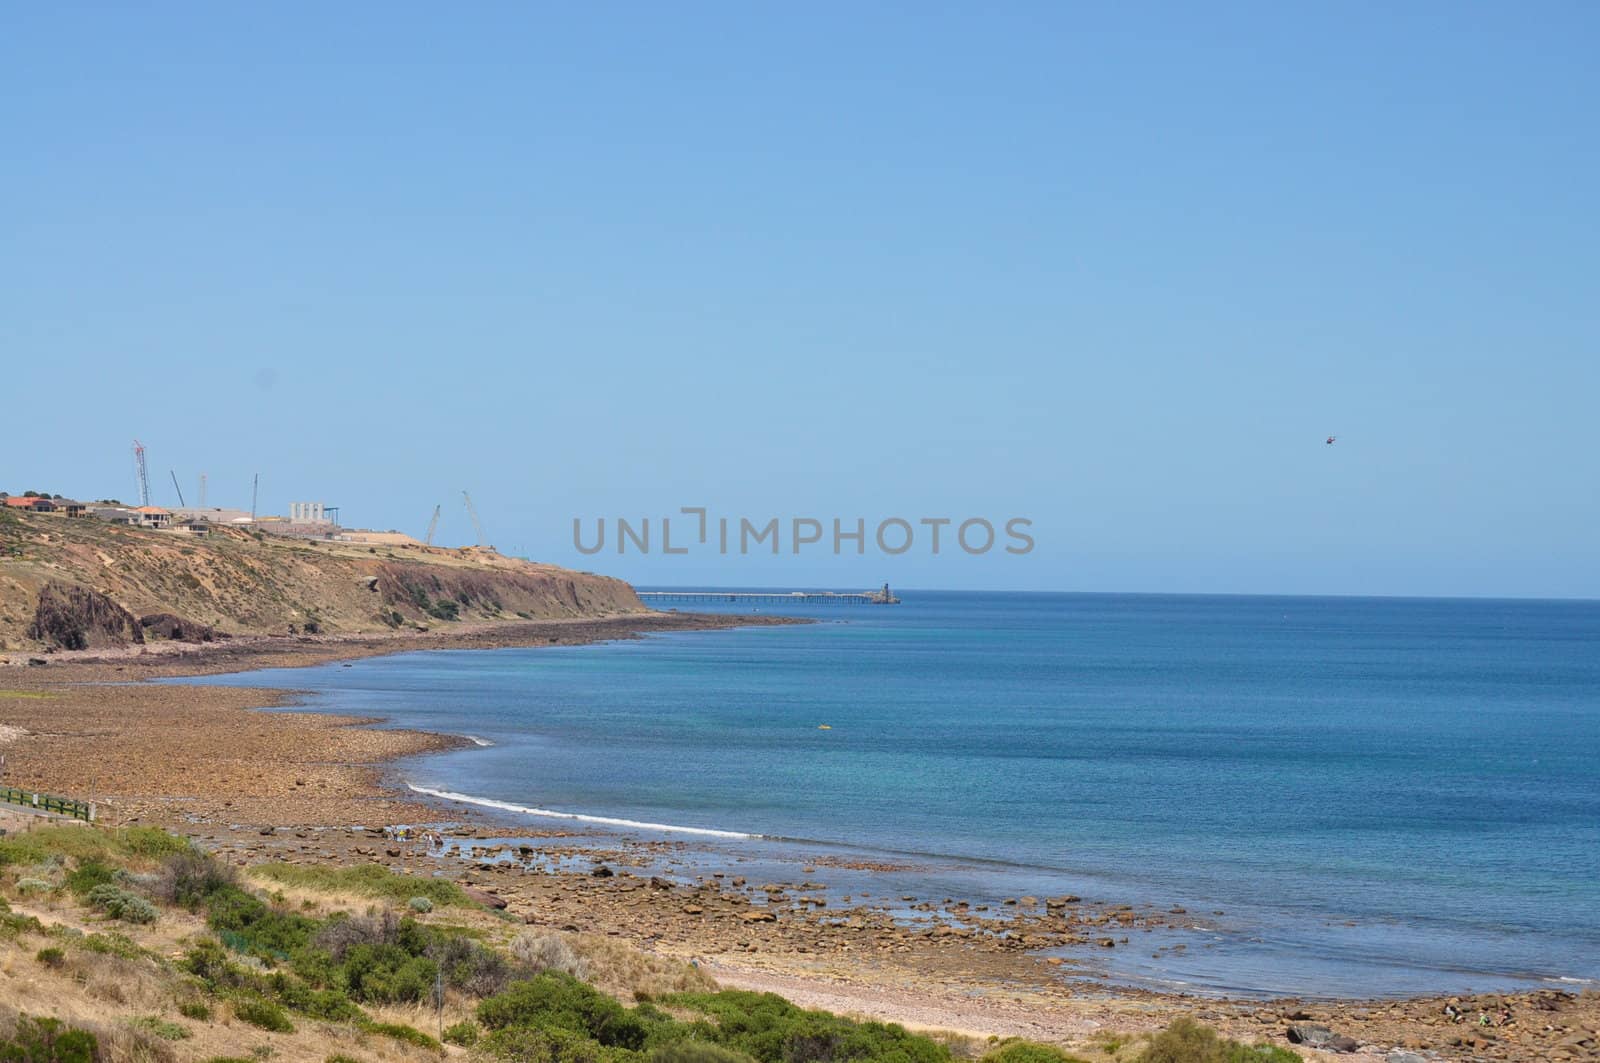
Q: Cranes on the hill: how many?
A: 6